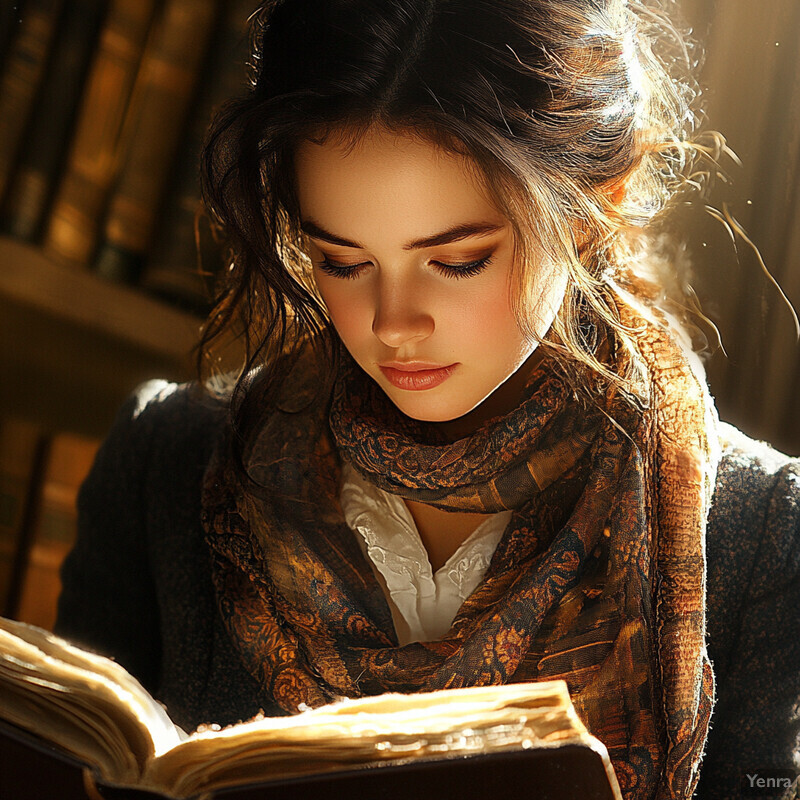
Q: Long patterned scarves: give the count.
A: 1